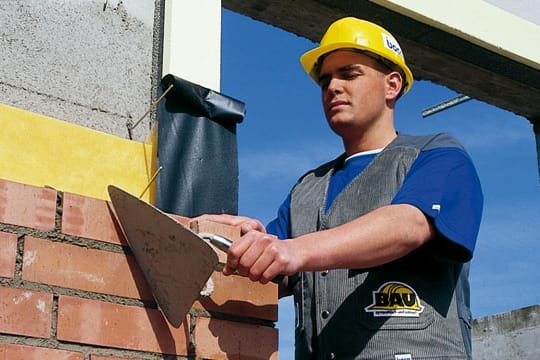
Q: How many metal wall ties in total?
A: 2